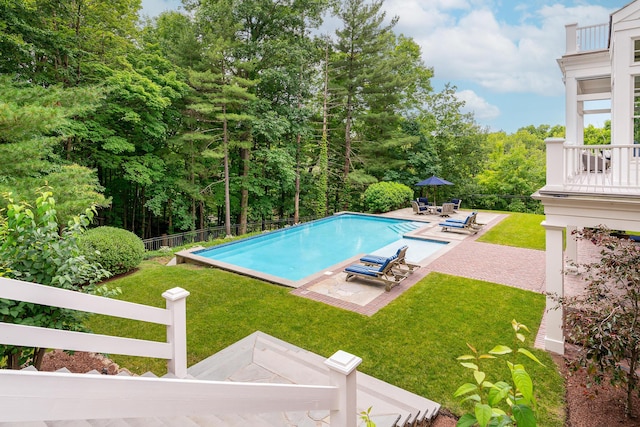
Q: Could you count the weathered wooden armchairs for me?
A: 4